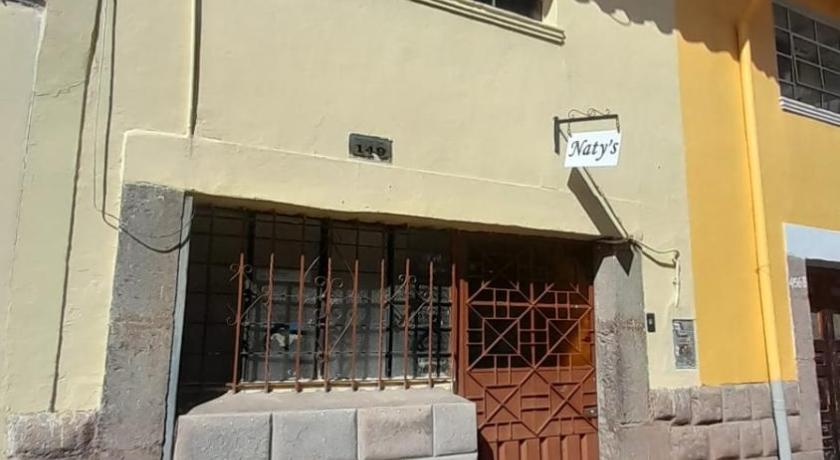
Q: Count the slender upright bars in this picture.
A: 9